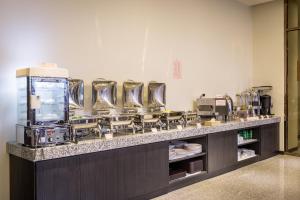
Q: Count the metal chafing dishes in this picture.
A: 4